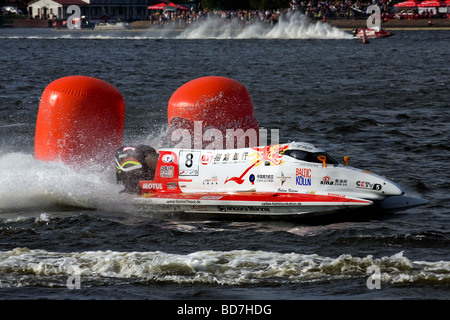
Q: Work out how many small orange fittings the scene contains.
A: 2